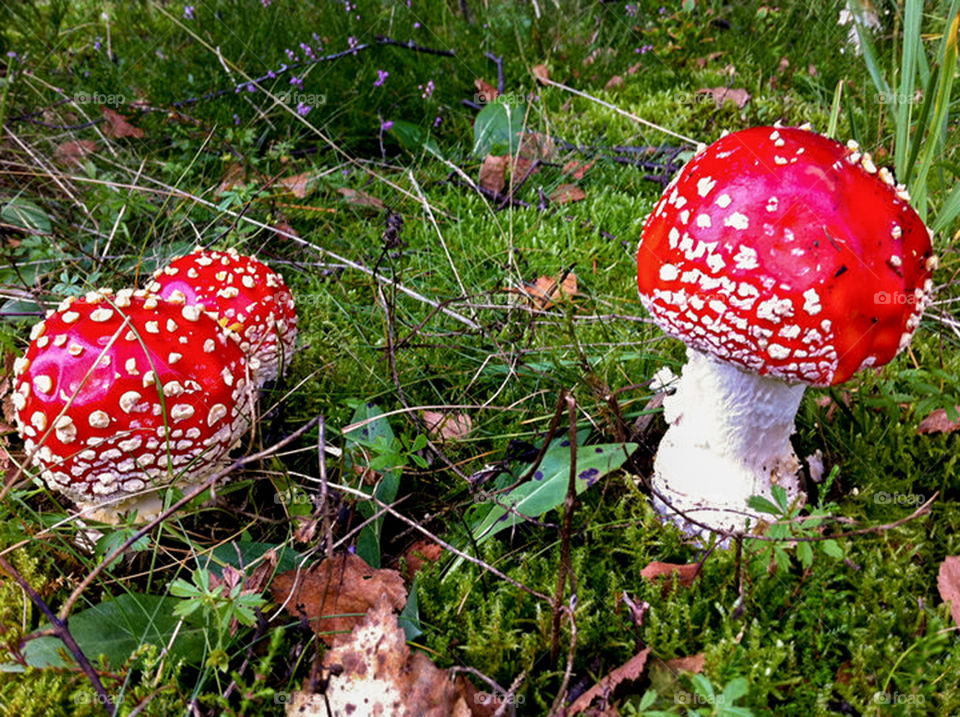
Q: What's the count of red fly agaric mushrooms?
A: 3